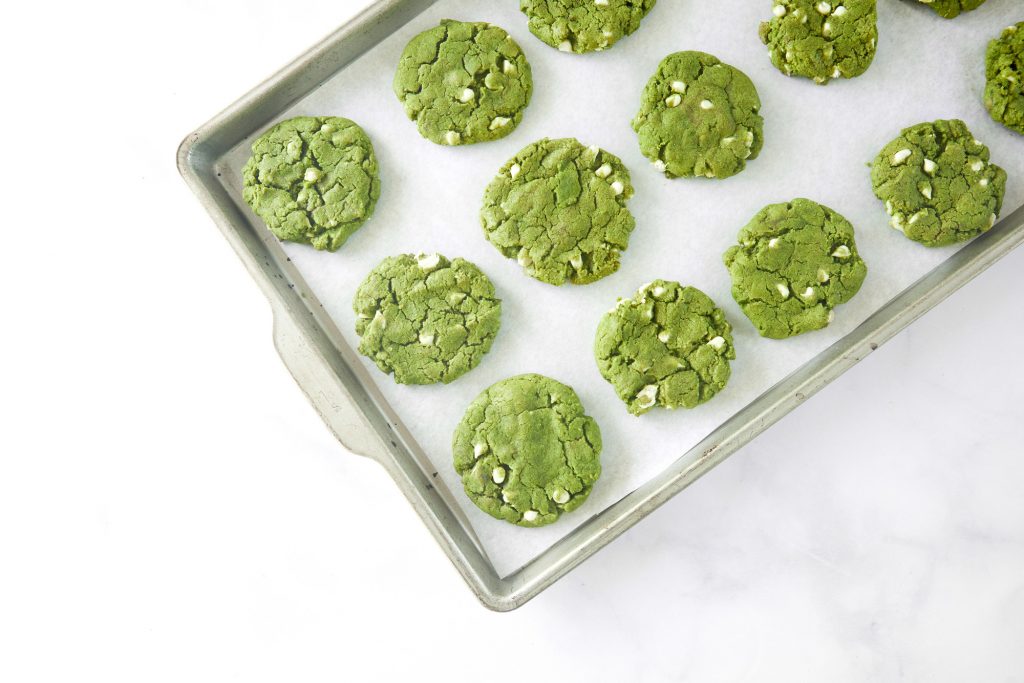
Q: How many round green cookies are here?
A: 13